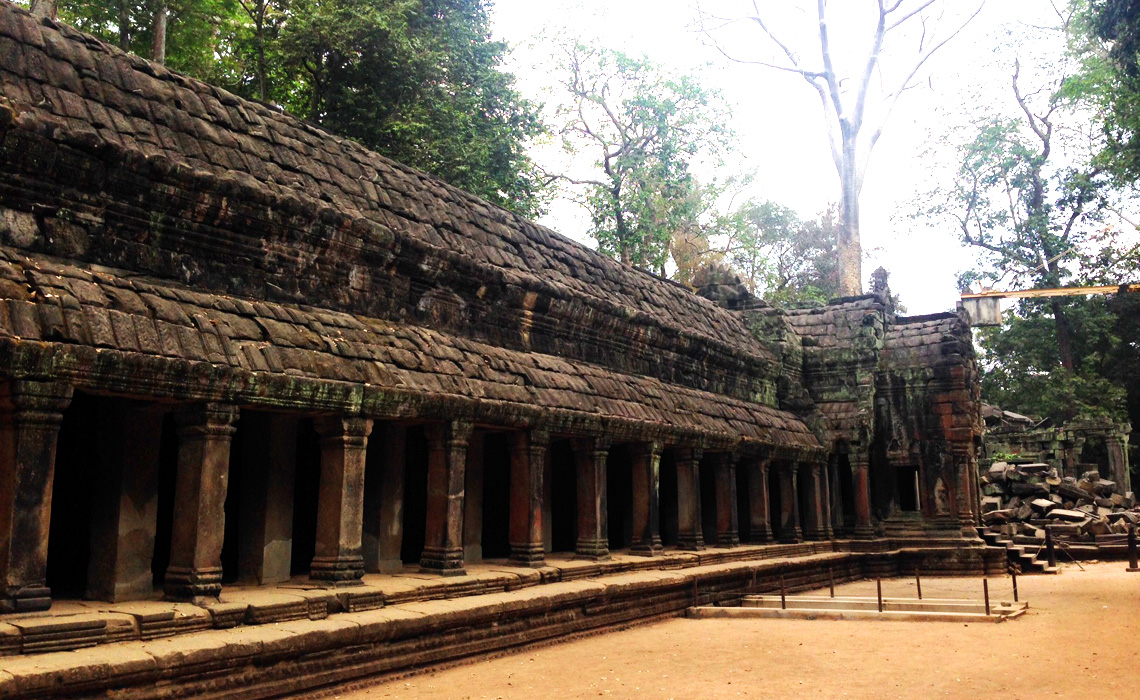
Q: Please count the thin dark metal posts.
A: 8